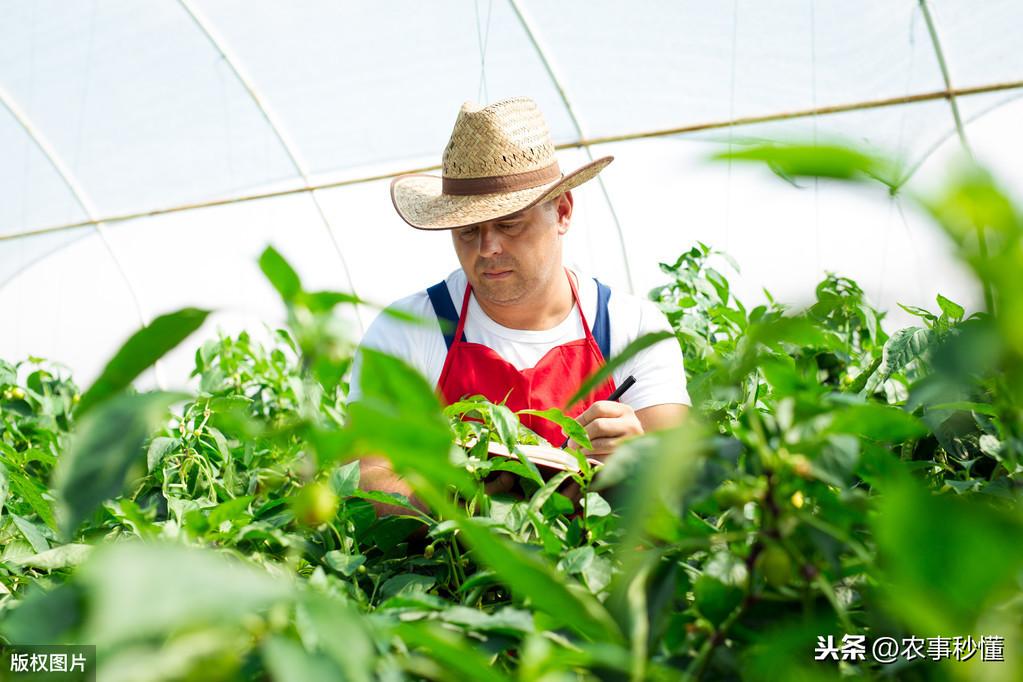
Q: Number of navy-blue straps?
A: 2